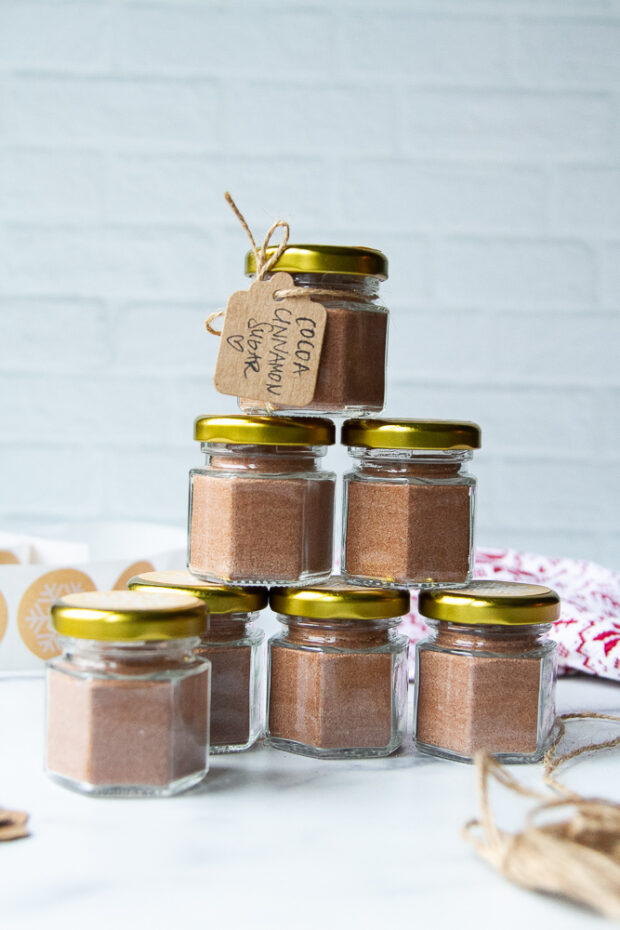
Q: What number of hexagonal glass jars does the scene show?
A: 7